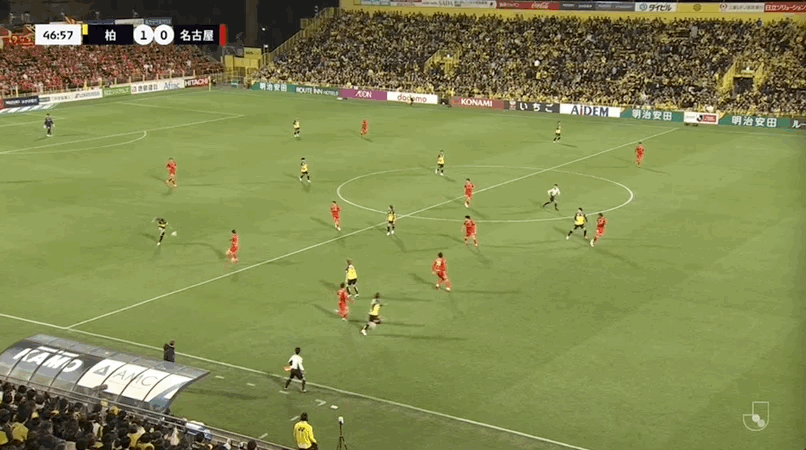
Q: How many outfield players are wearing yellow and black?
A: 9